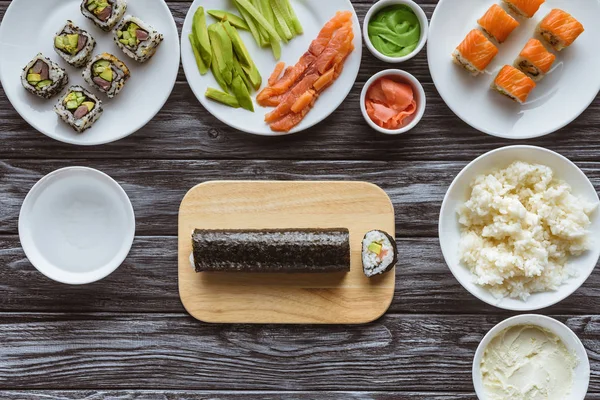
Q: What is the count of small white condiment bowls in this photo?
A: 2